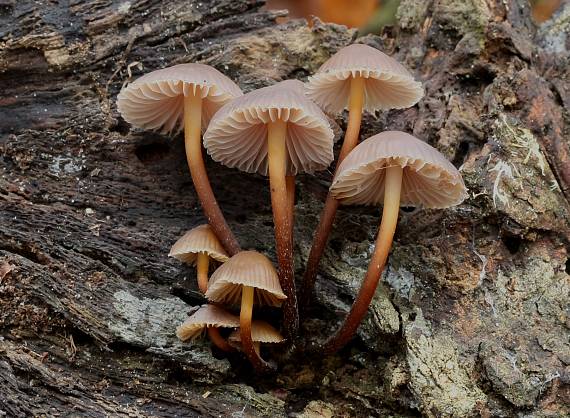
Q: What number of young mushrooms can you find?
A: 4